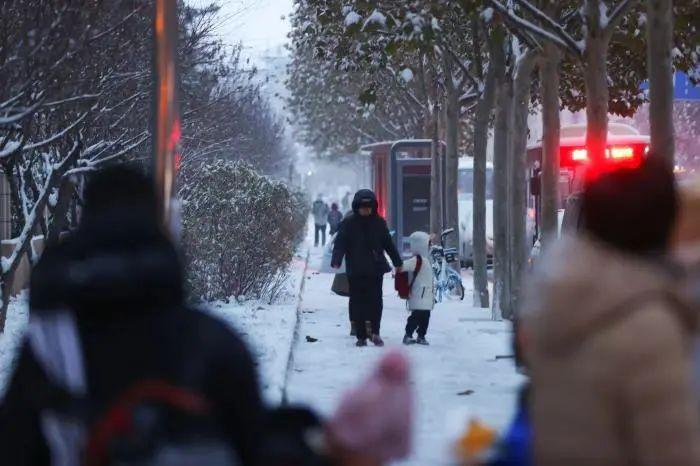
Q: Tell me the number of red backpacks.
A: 1